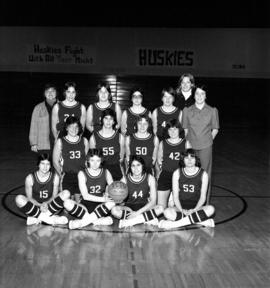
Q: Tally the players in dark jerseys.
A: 12